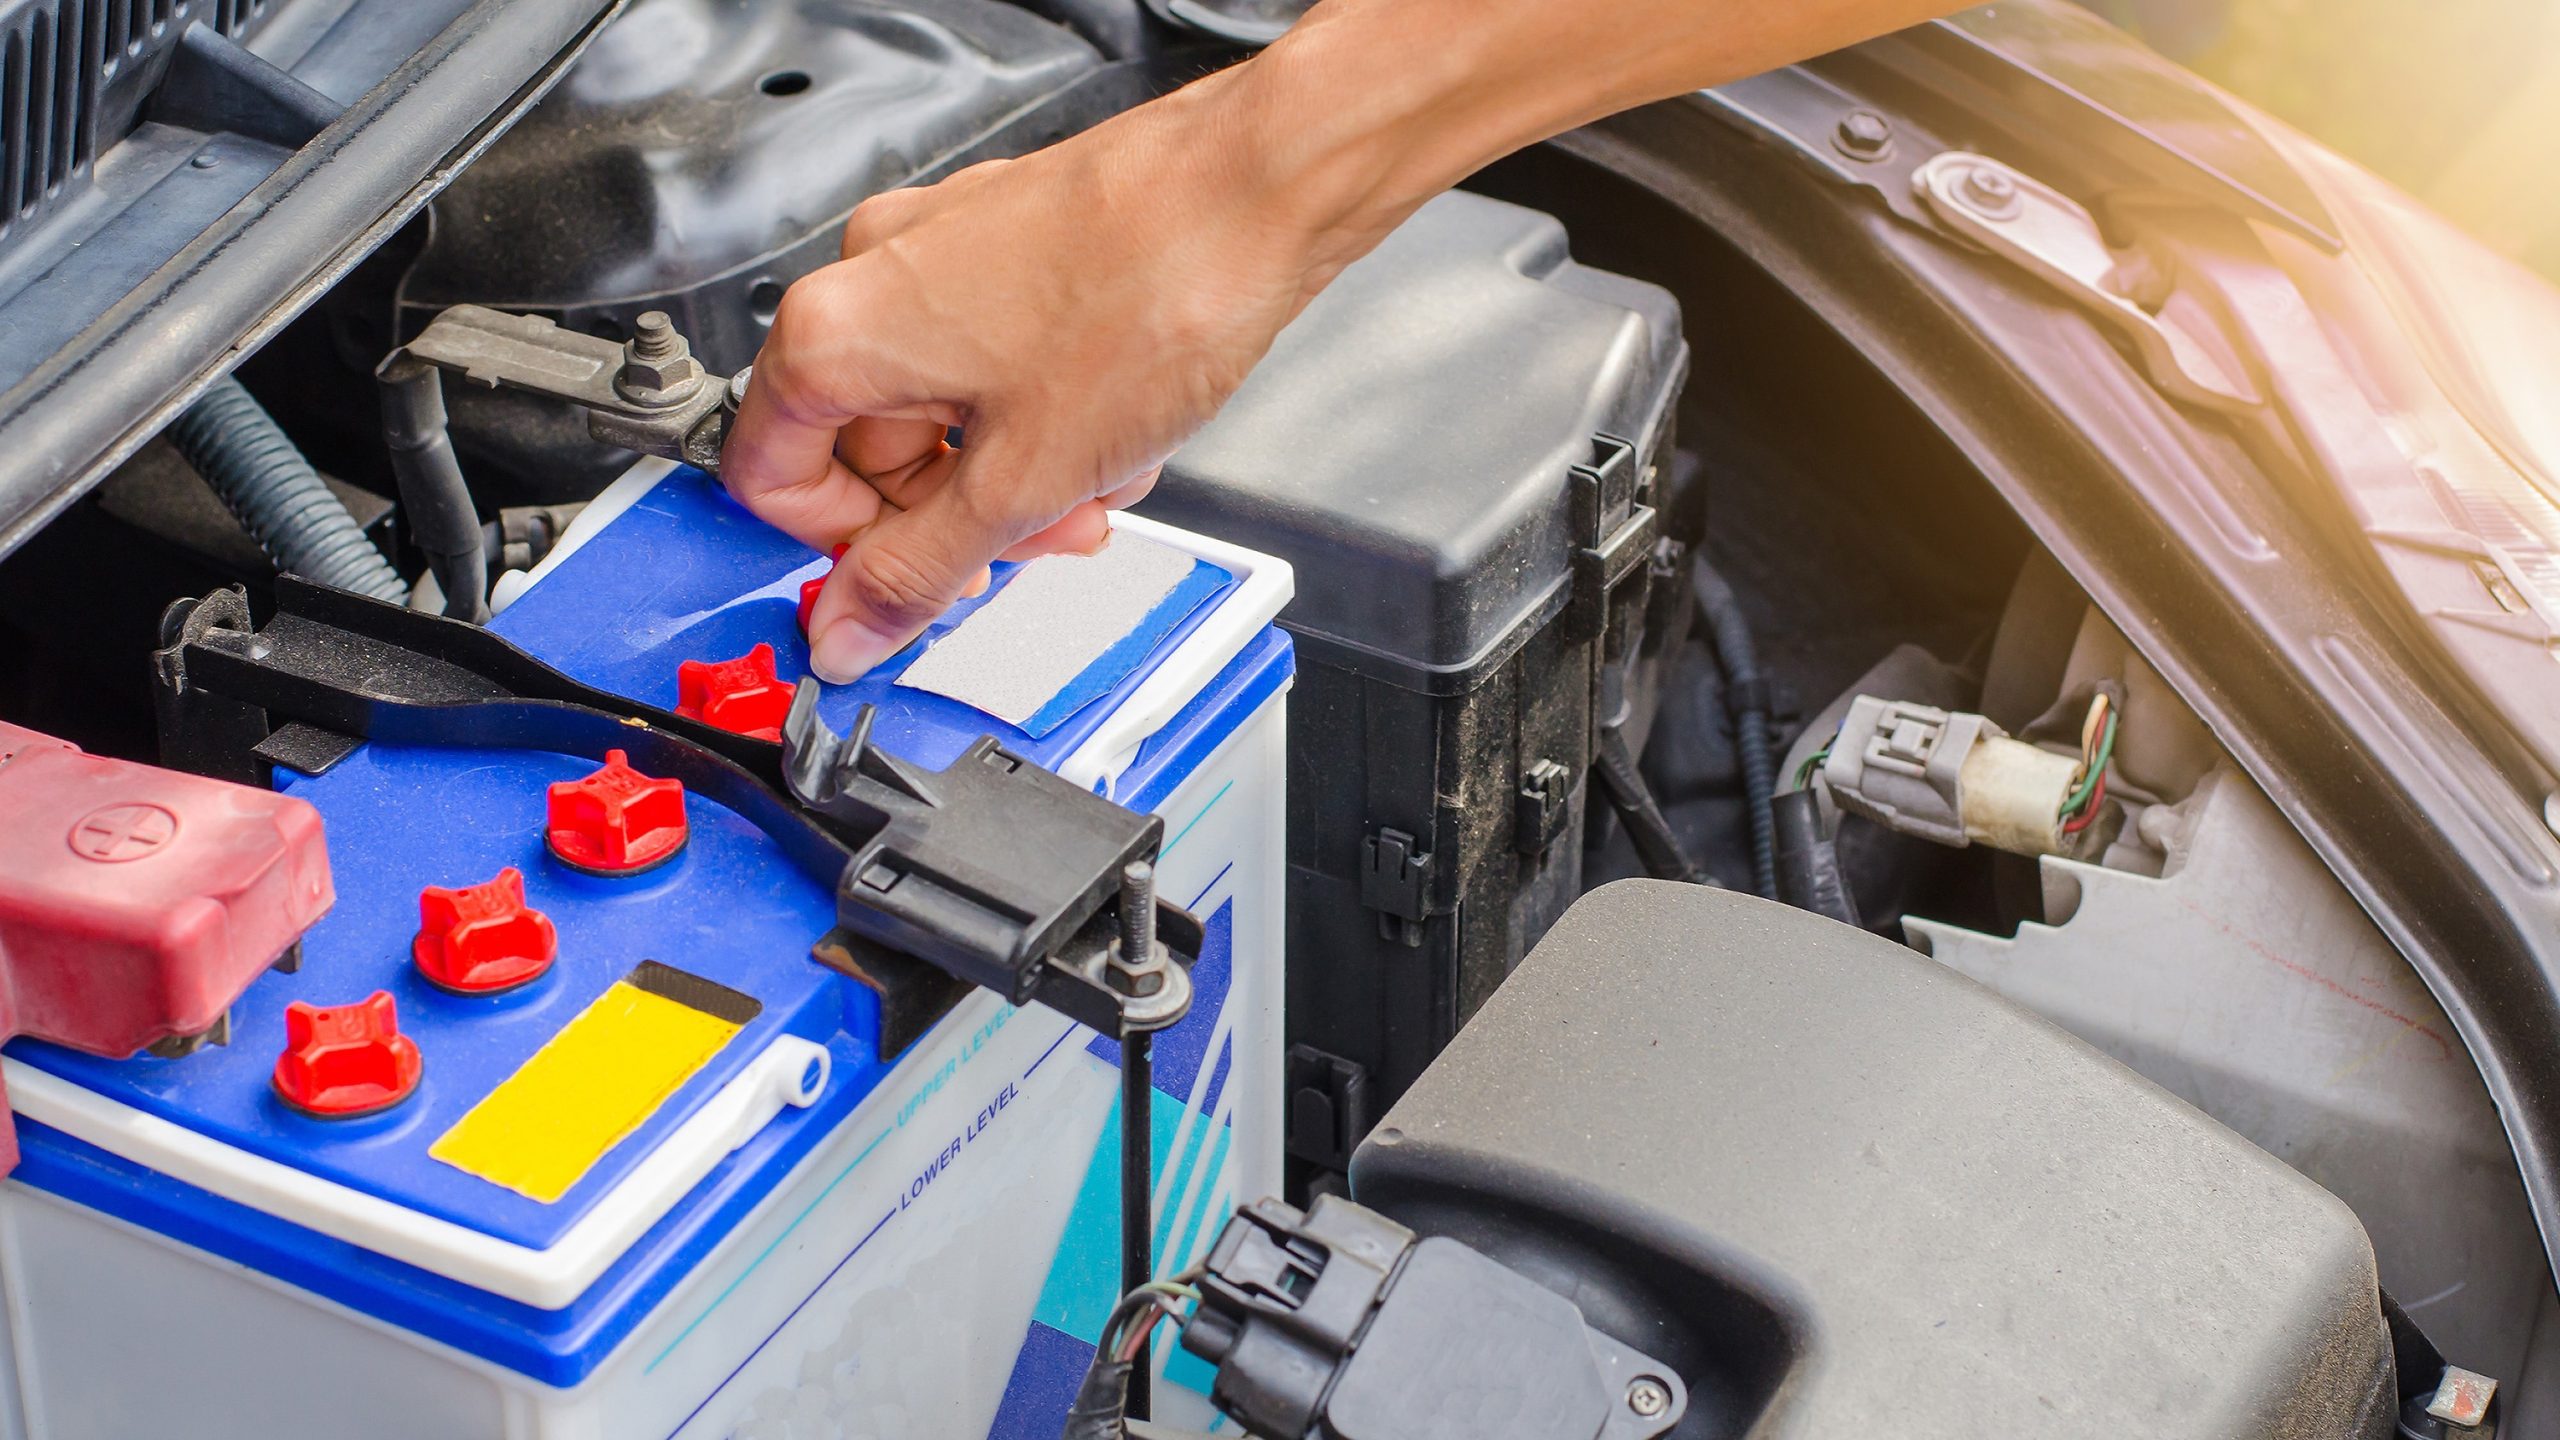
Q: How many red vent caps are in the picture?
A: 5